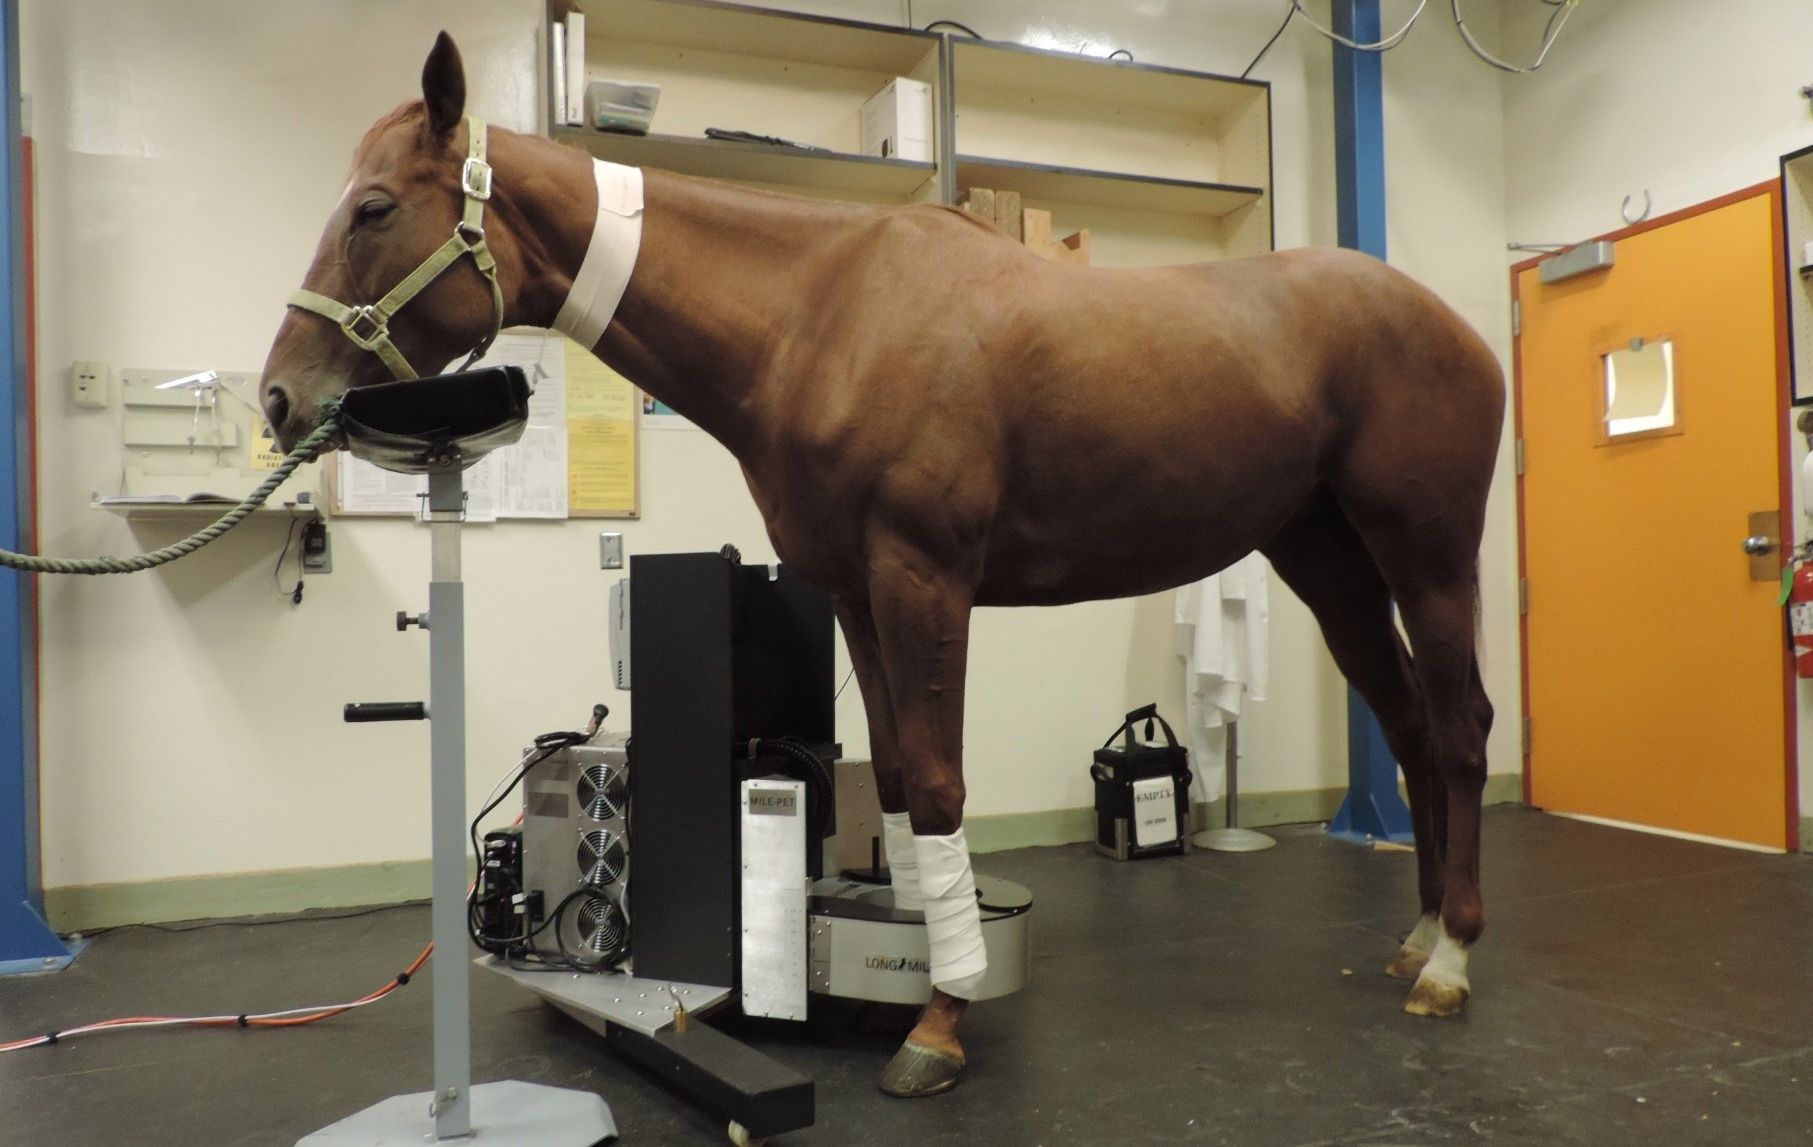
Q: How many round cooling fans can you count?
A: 3